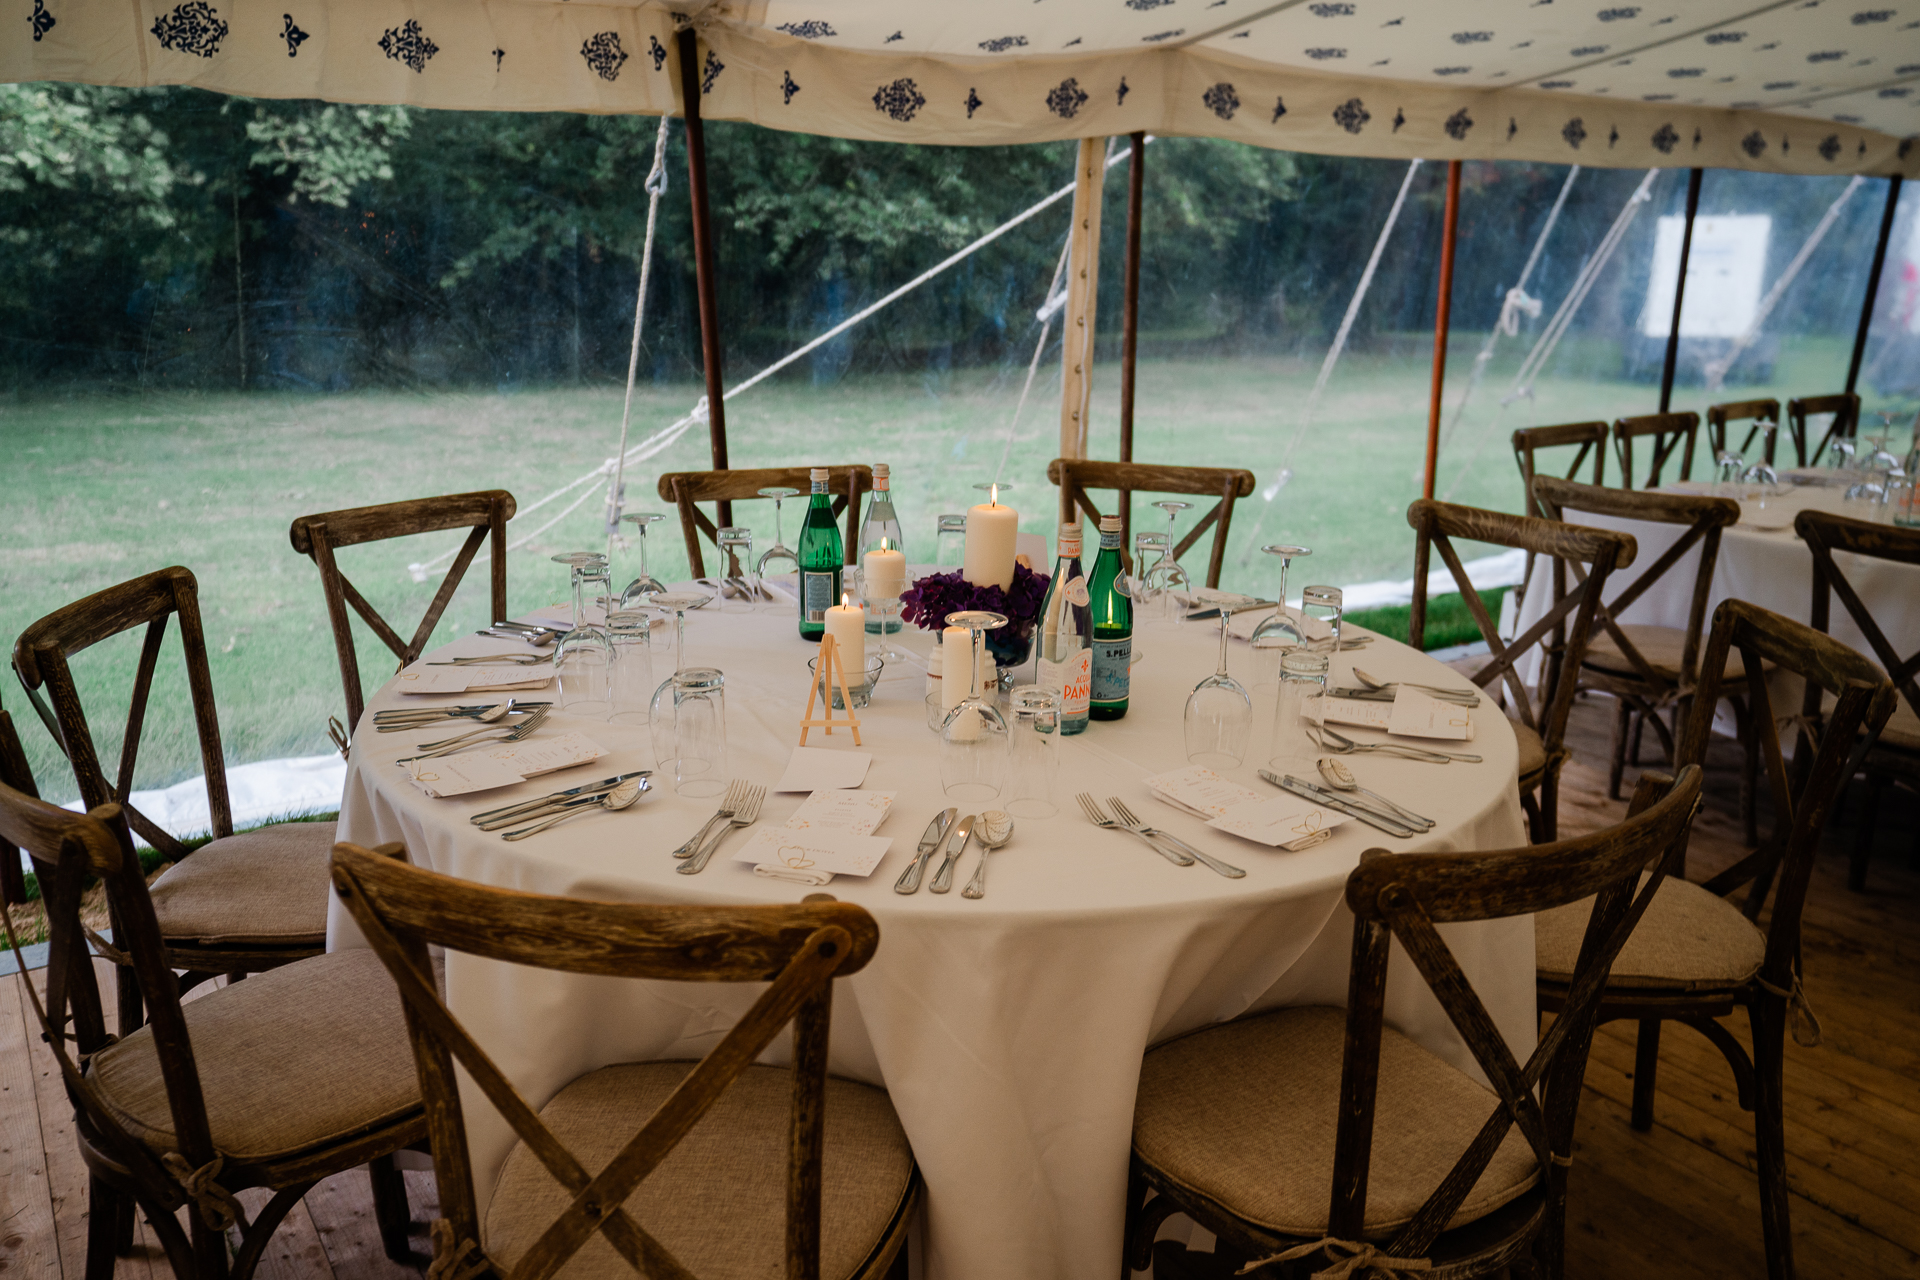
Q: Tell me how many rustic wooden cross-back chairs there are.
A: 15